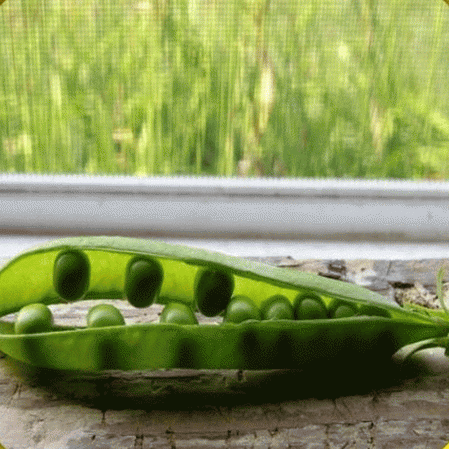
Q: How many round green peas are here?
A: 11